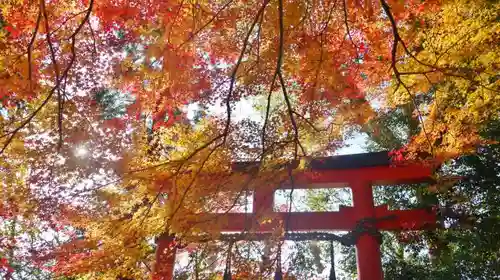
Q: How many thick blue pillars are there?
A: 0